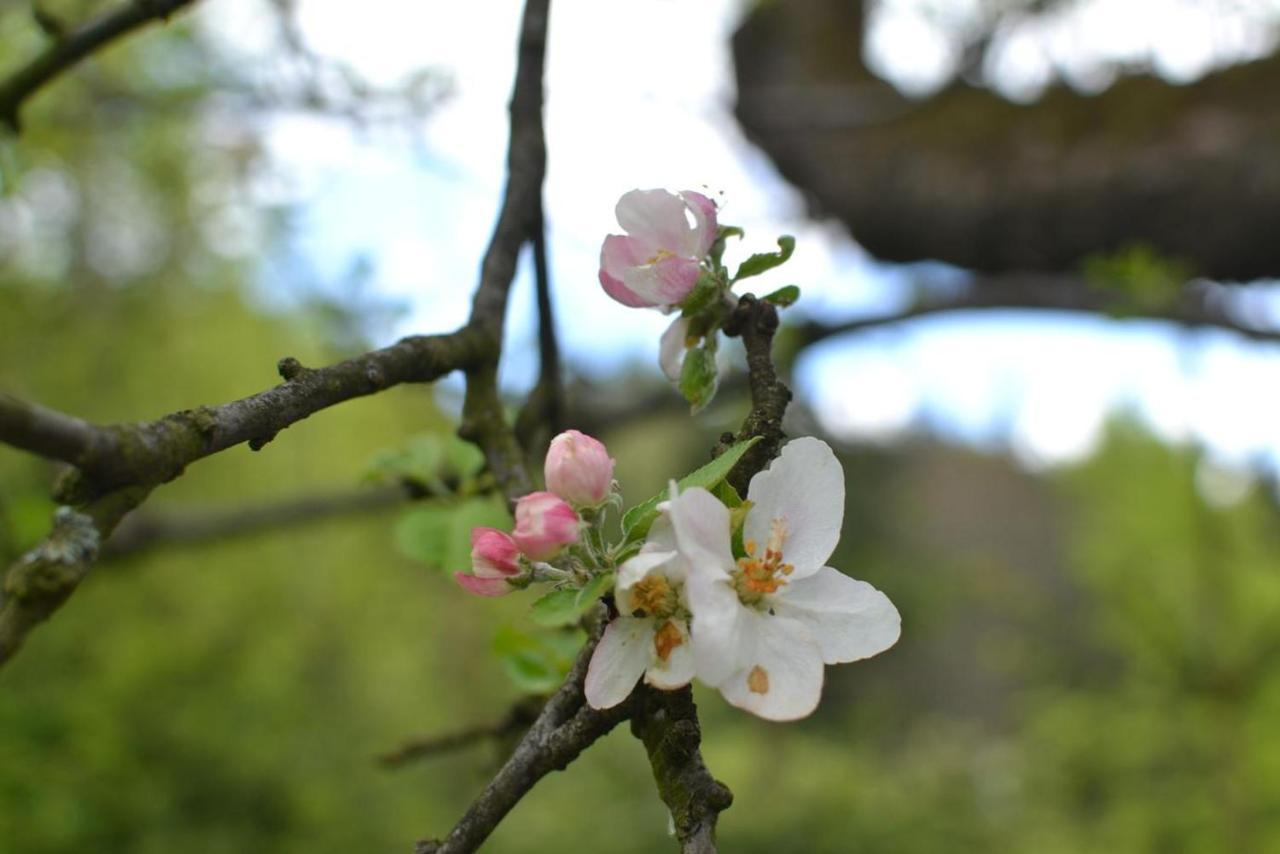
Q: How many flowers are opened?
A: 3